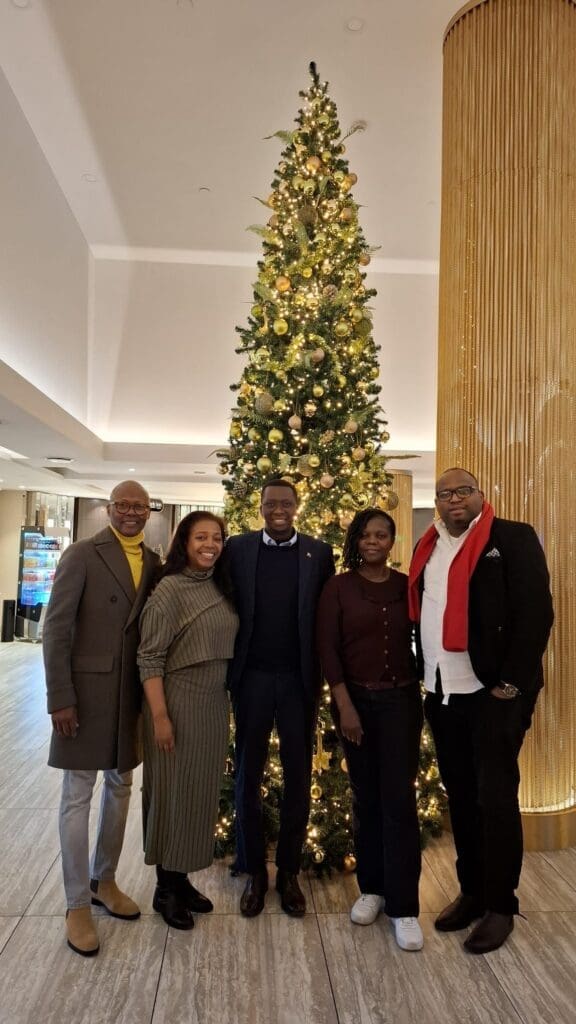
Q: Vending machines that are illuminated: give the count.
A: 1